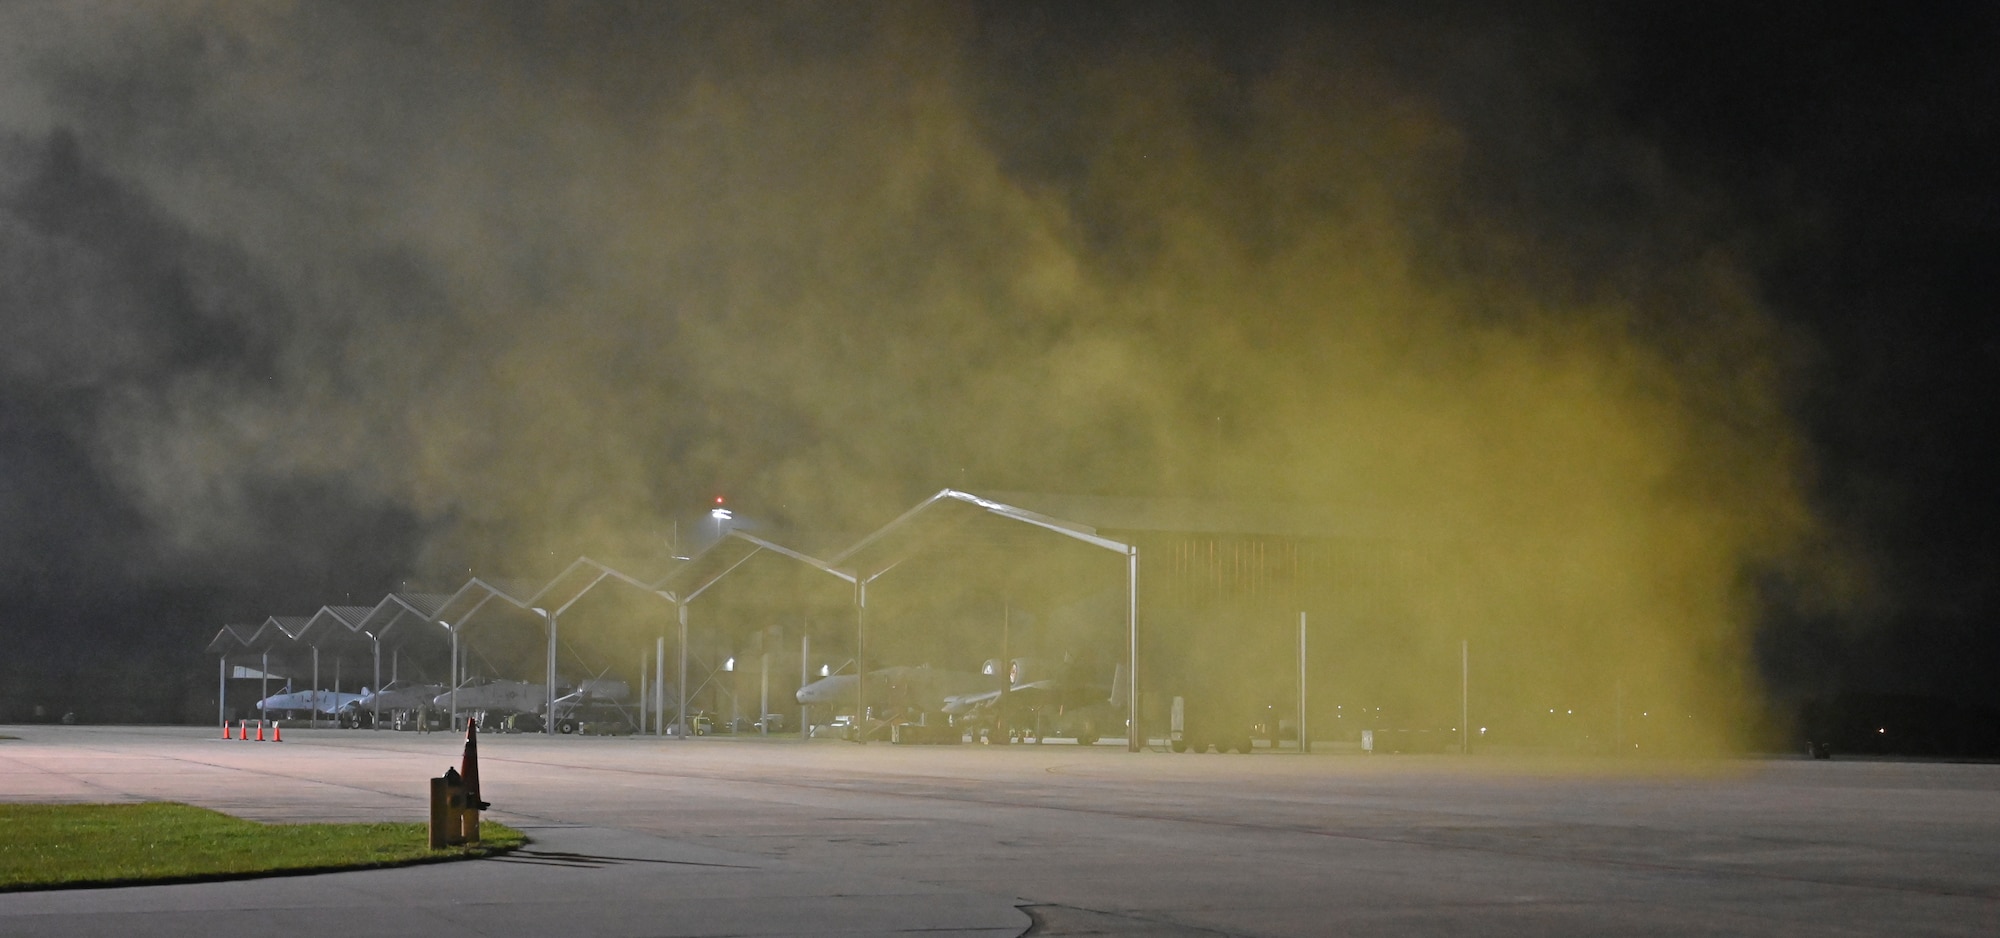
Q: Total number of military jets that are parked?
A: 4